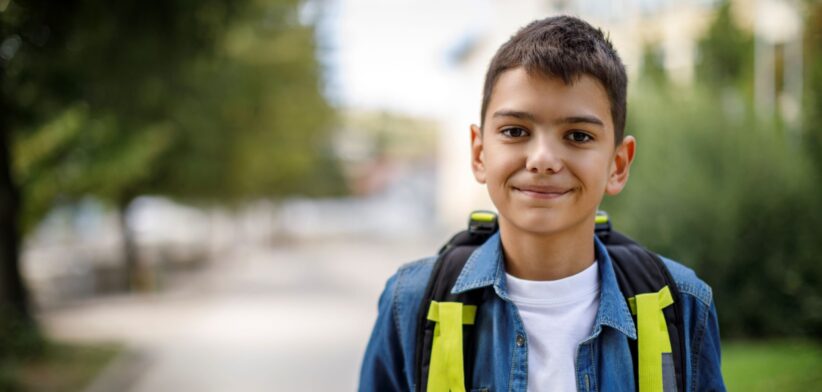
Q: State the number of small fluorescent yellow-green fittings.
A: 2